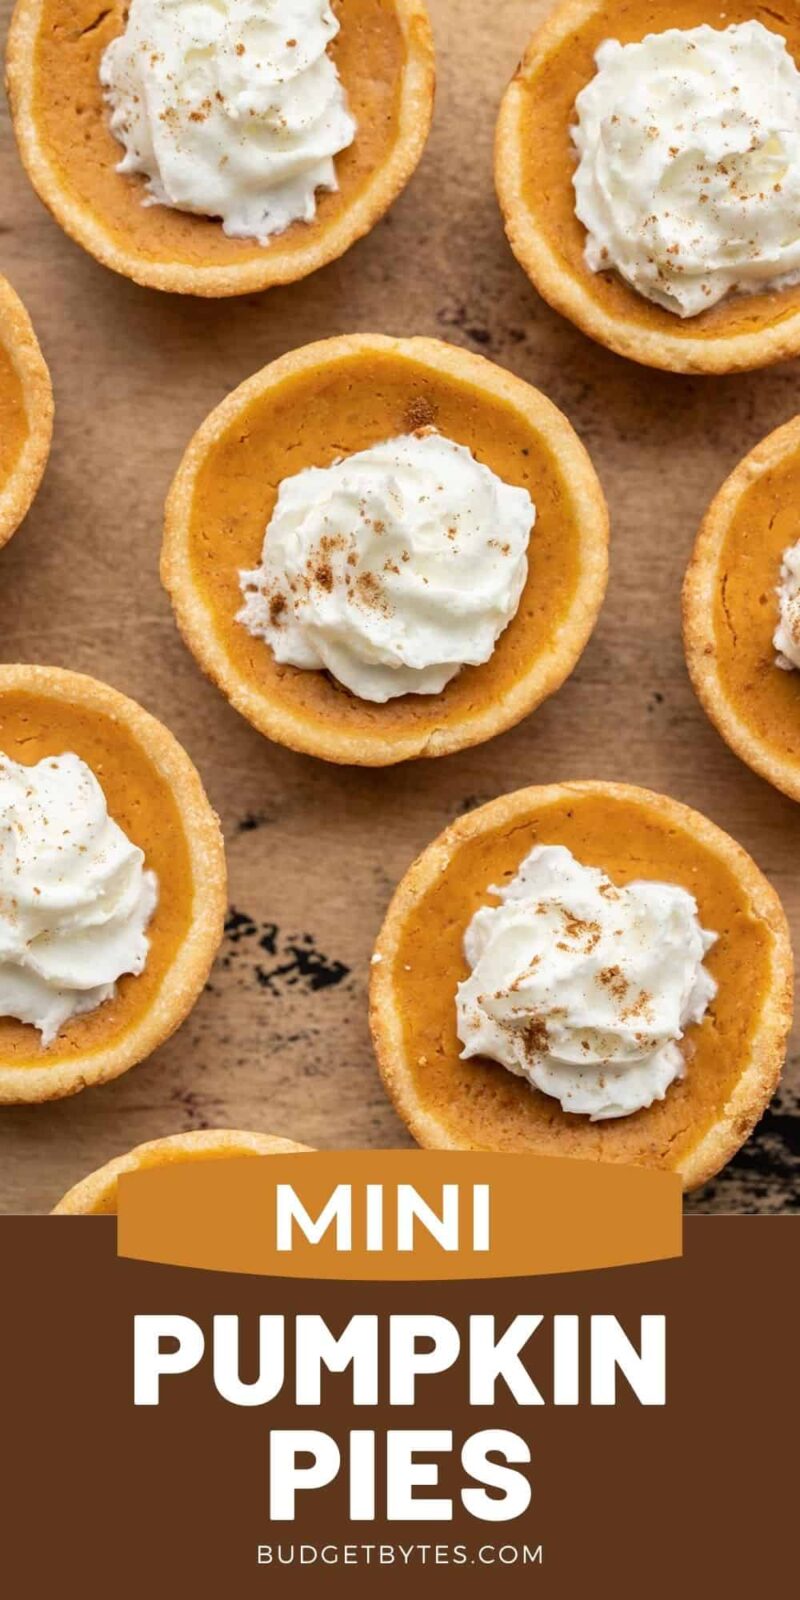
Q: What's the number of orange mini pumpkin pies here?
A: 8